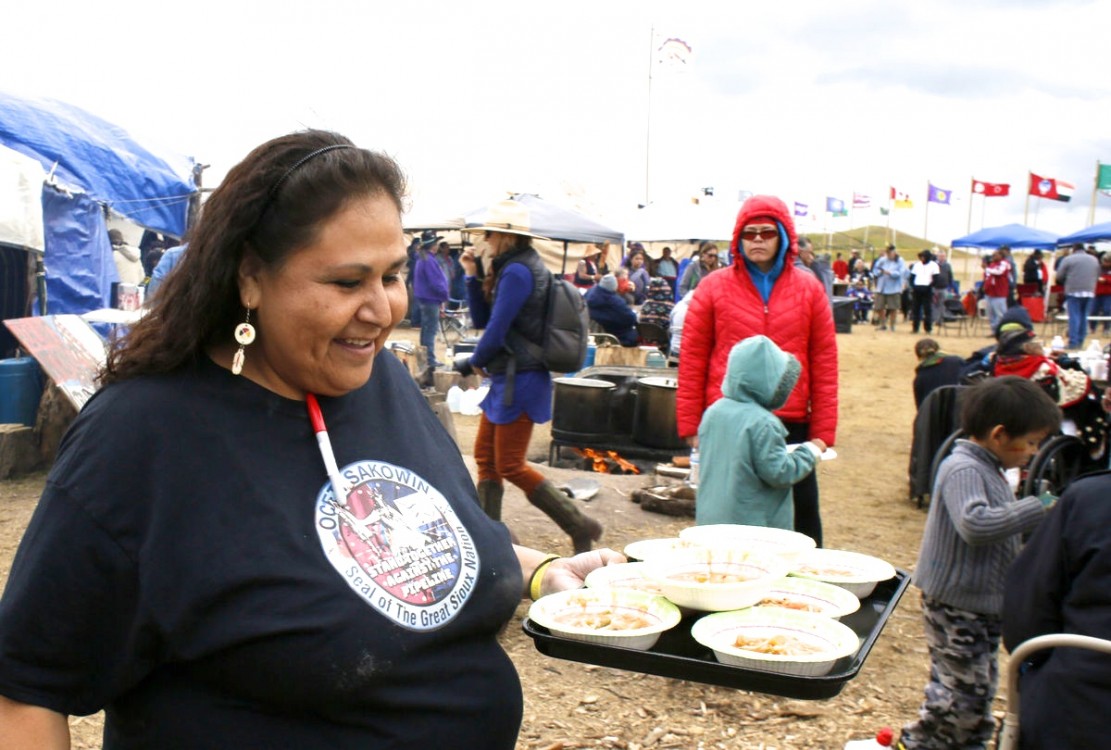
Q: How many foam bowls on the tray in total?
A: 8